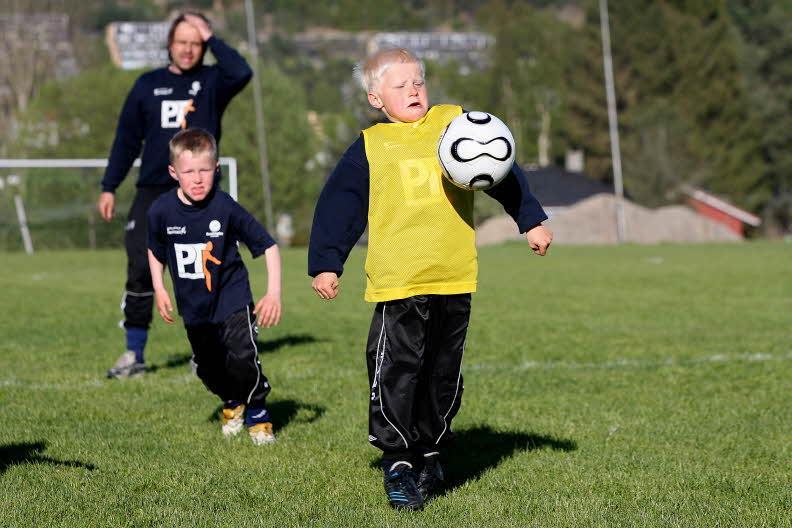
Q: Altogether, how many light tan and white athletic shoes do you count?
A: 2